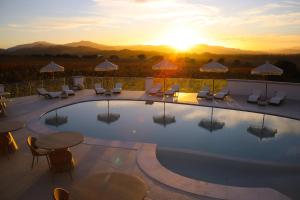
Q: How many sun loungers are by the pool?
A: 10